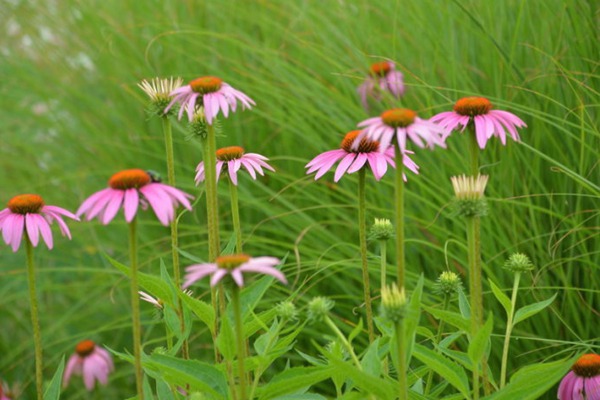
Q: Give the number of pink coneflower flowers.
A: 11